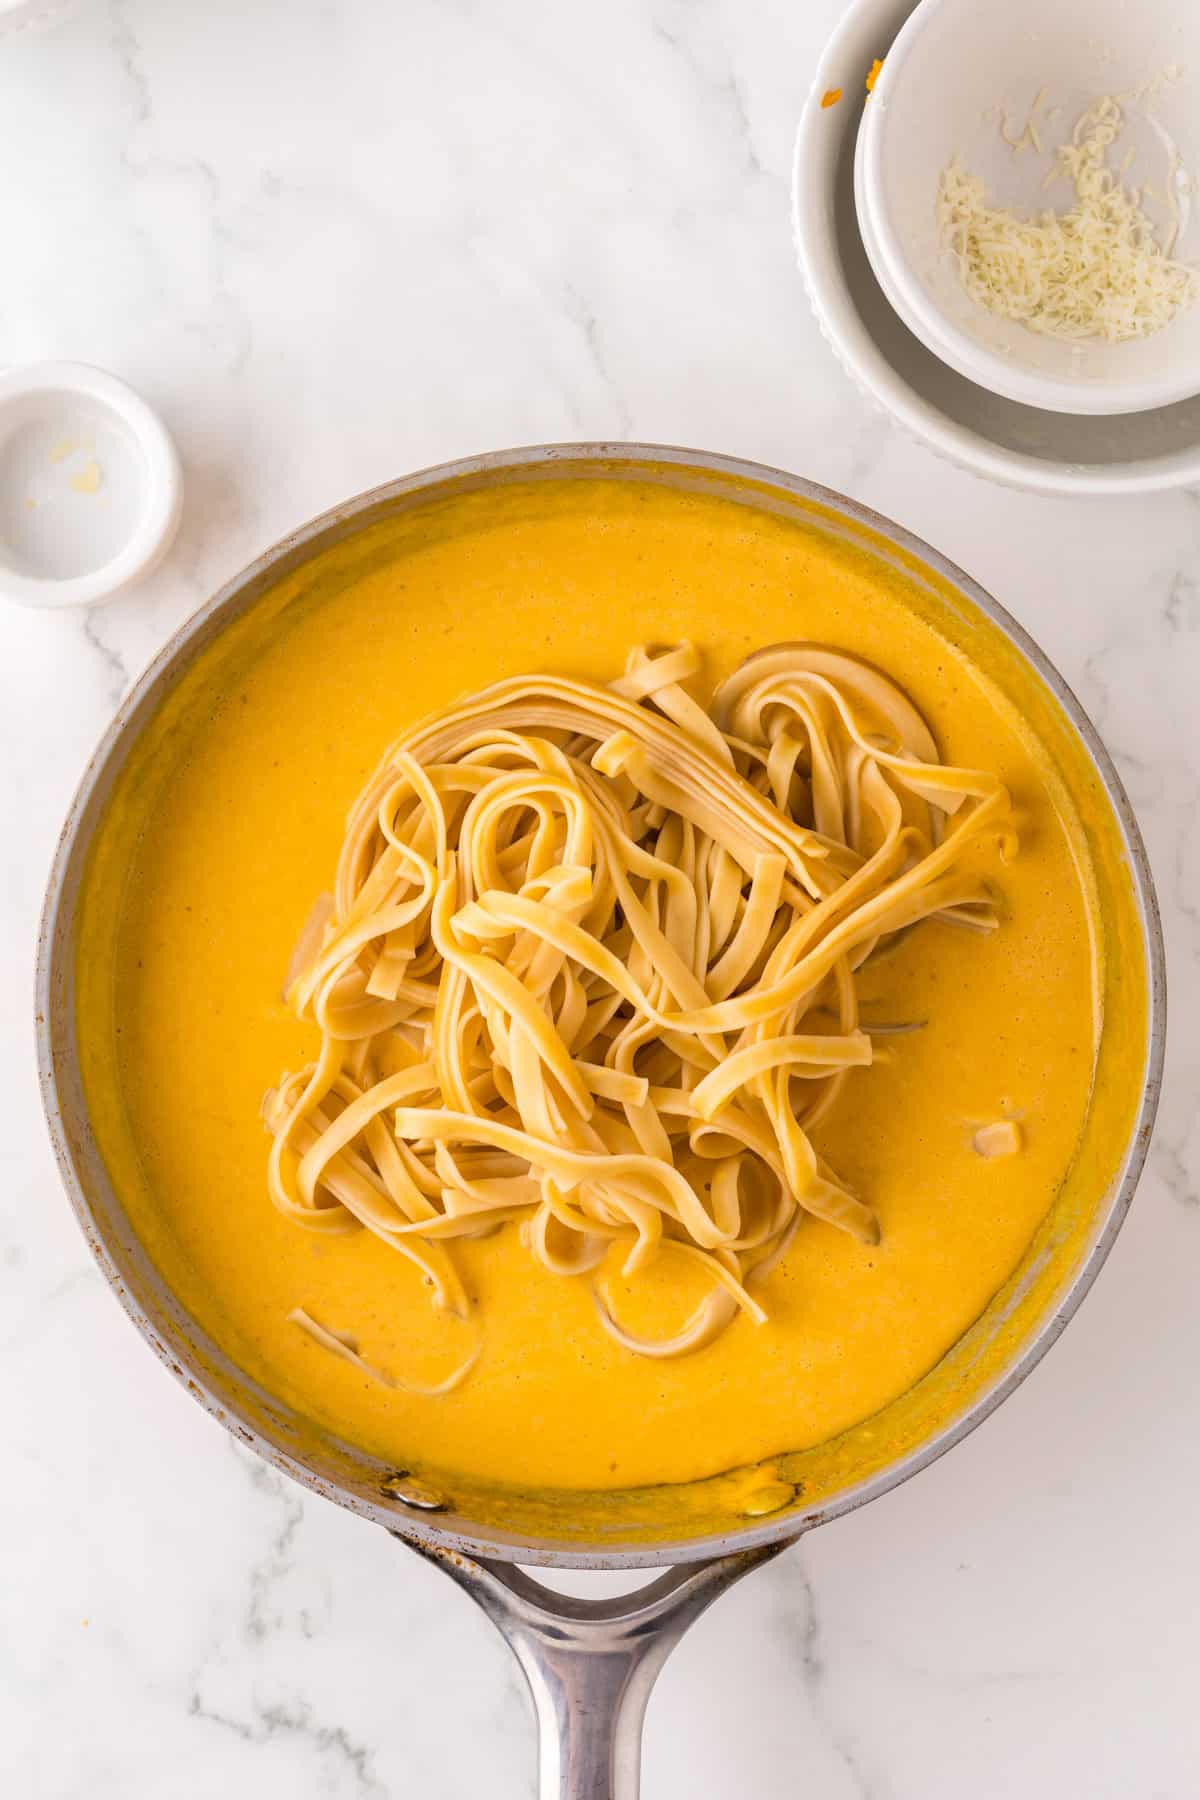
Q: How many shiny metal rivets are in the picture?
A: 2